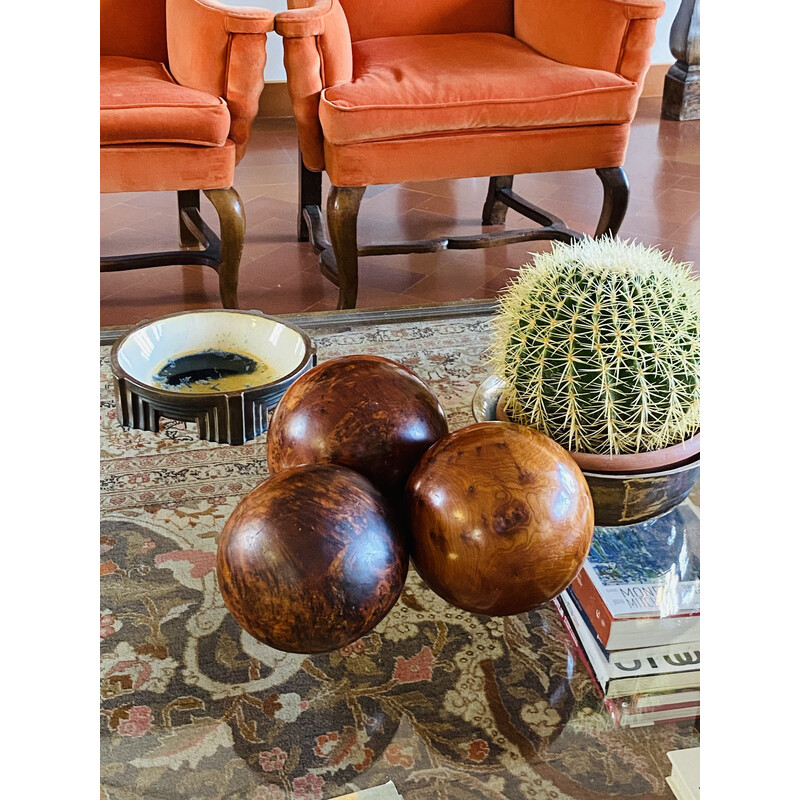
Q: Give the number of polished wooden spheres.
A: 3